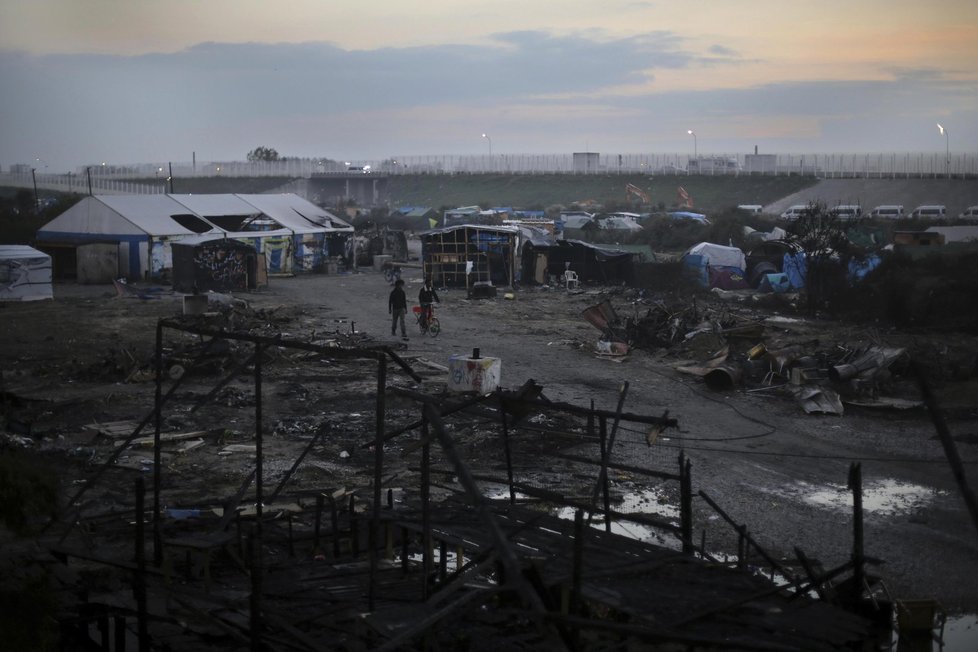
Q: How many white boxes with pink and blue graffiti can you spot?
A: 1